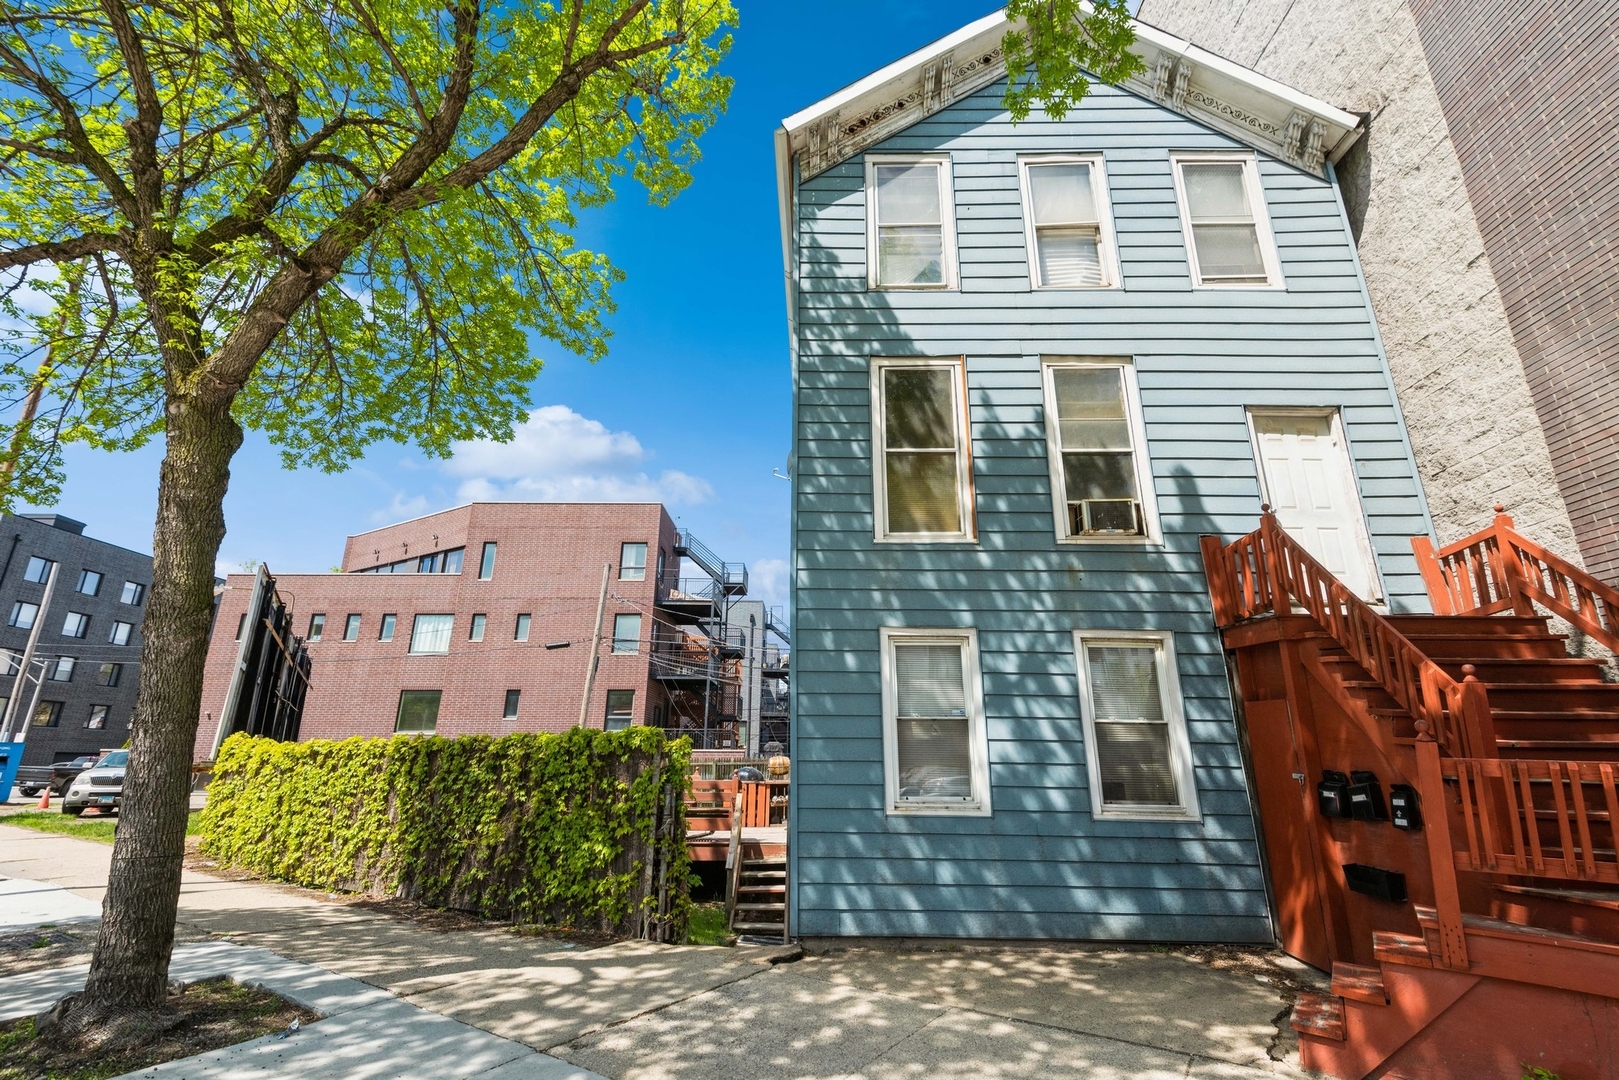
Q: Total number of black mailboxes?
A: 4